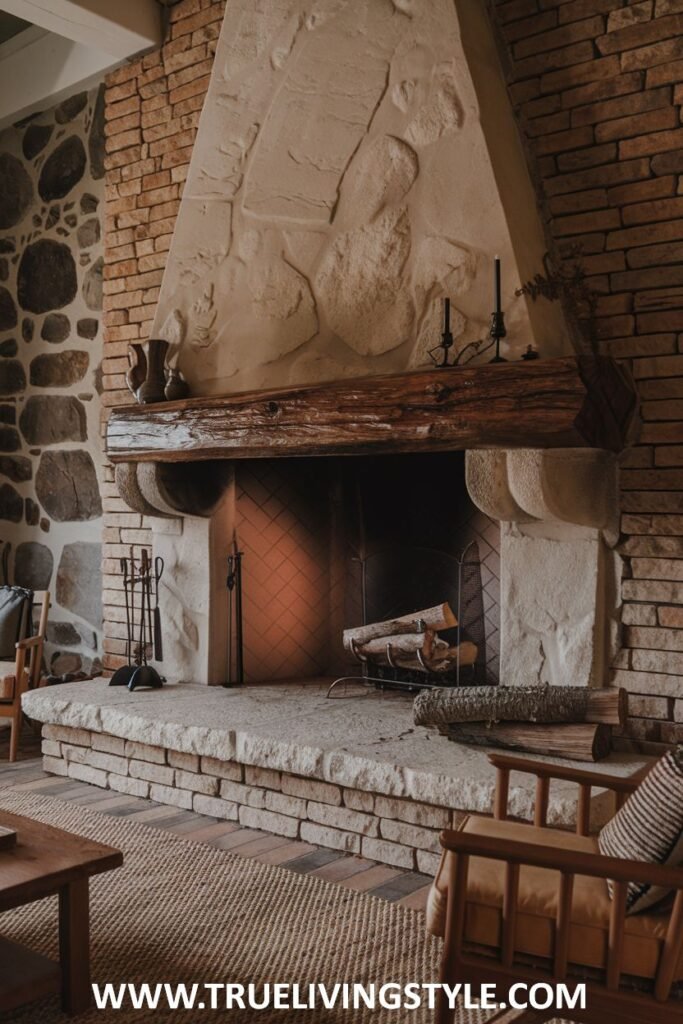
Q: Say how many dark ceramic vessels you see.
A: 3